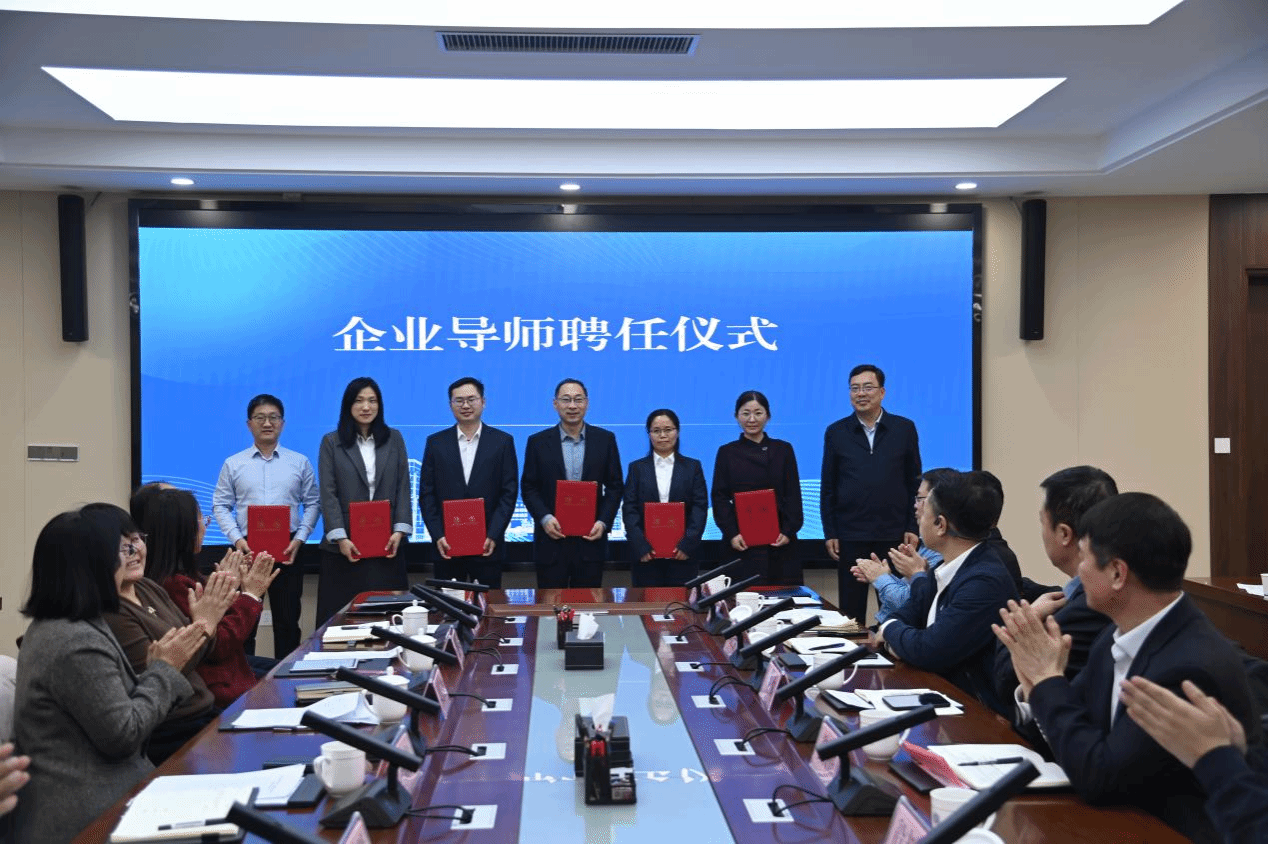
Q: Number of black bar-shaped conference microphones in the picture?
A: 14